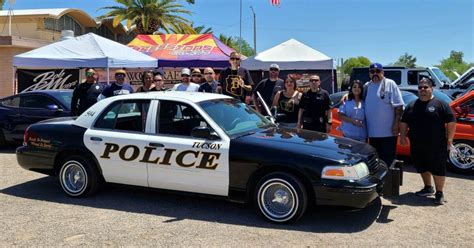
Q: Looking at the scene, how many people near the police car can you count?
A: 14